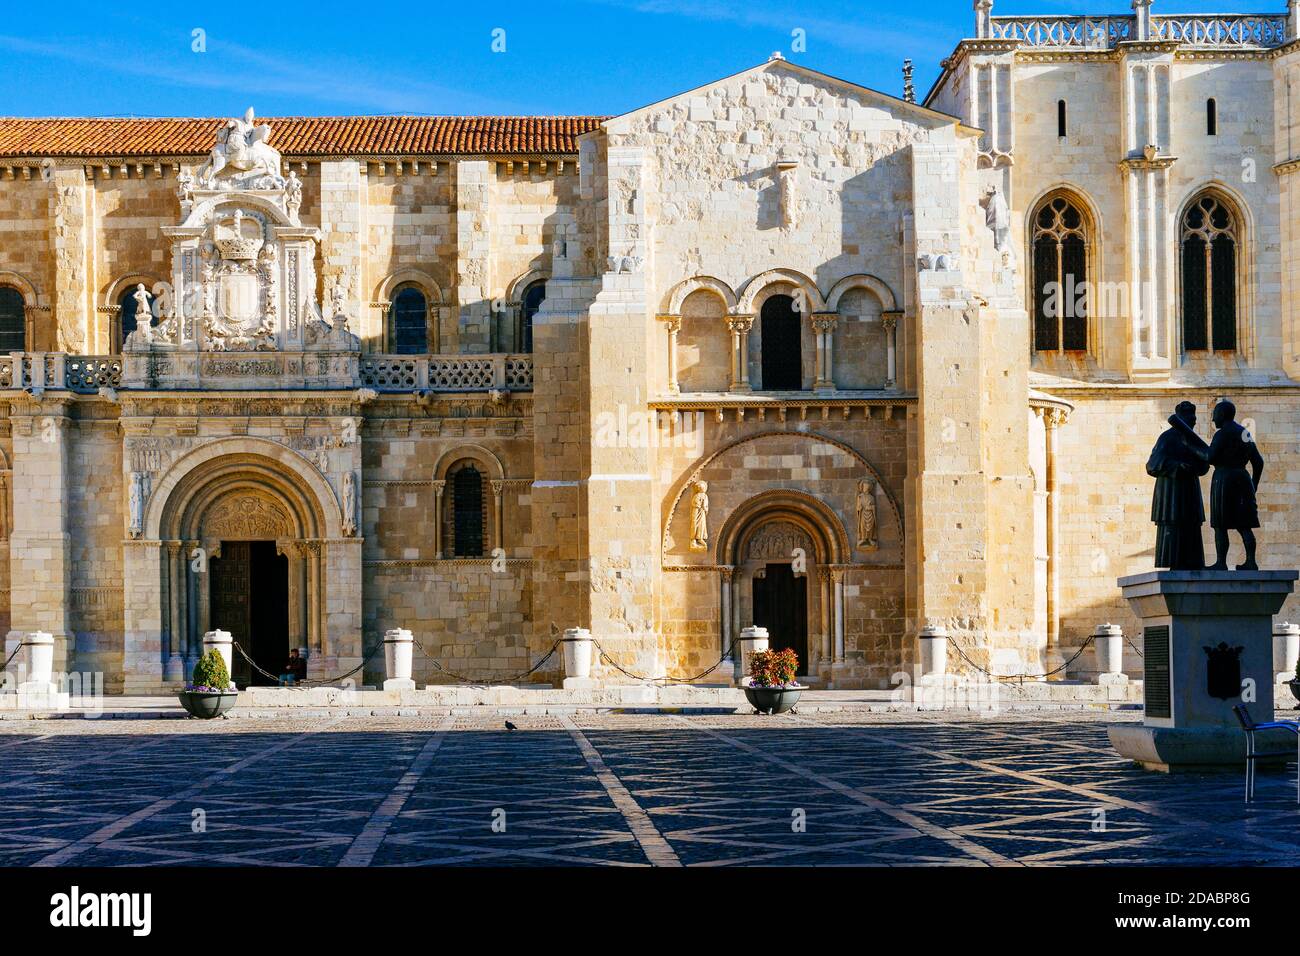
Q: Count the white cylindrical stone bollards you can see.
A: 8